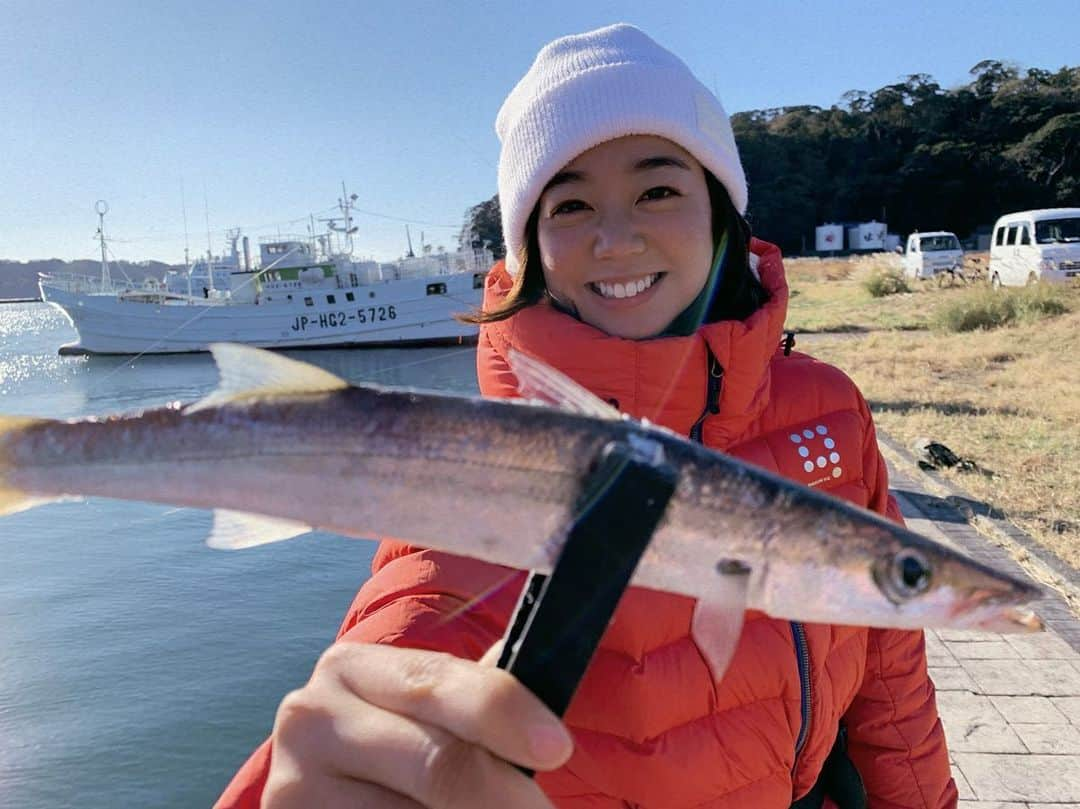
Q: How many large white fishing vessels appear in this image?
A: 1